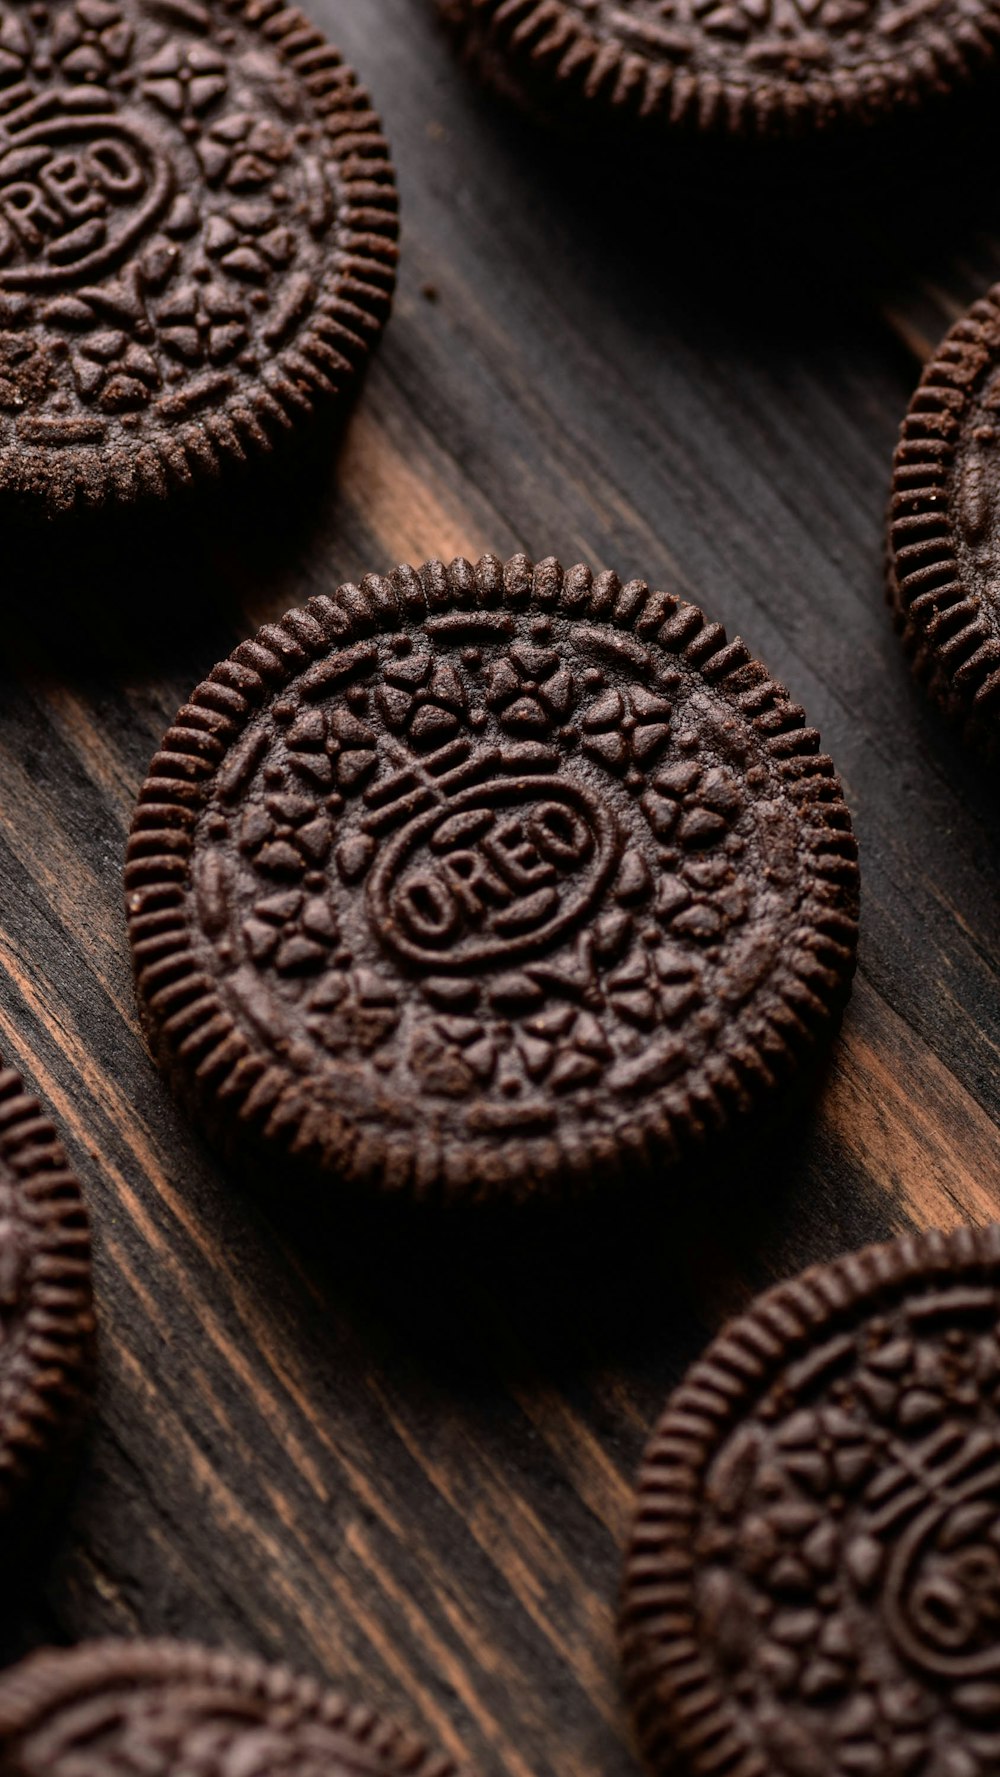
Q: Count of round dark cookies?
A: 7